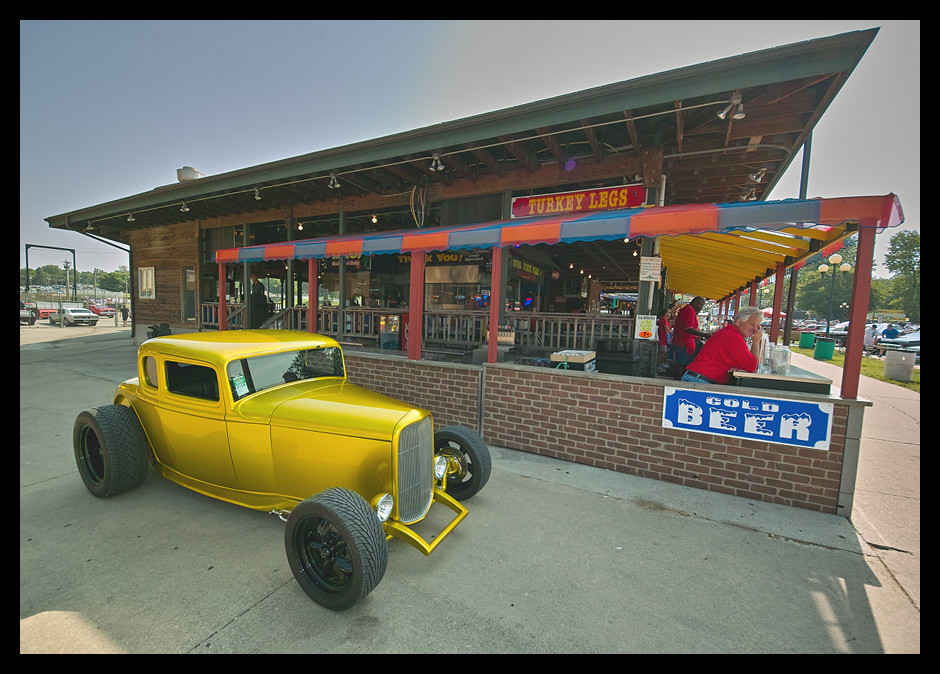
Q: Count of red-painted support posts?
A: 10